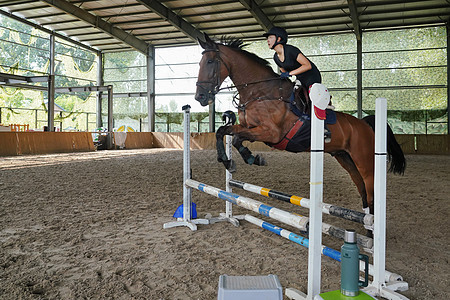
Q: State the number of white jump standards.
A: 4